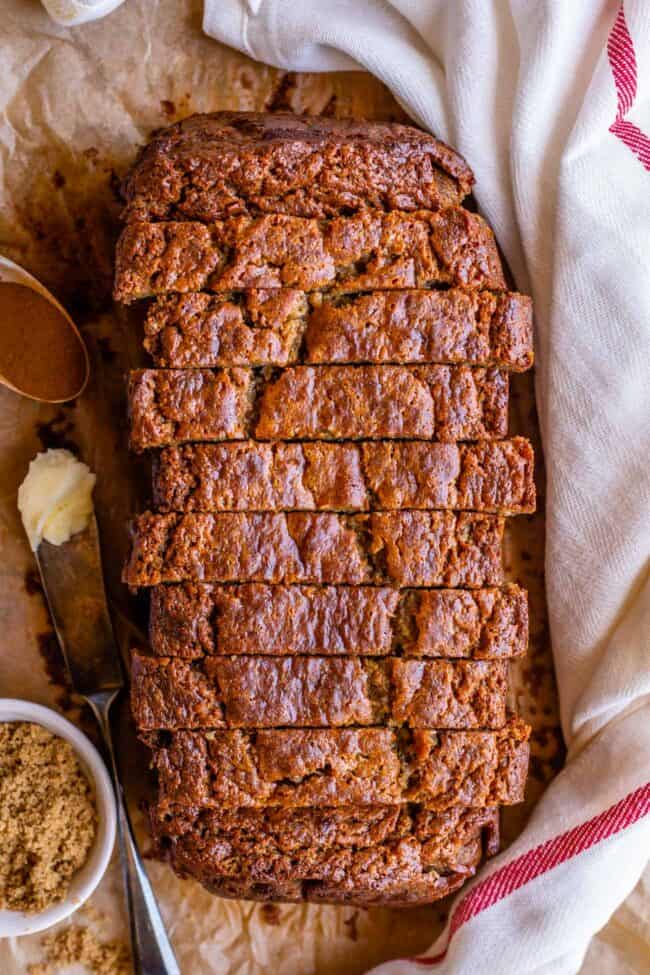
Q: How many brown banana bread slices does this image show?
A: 10